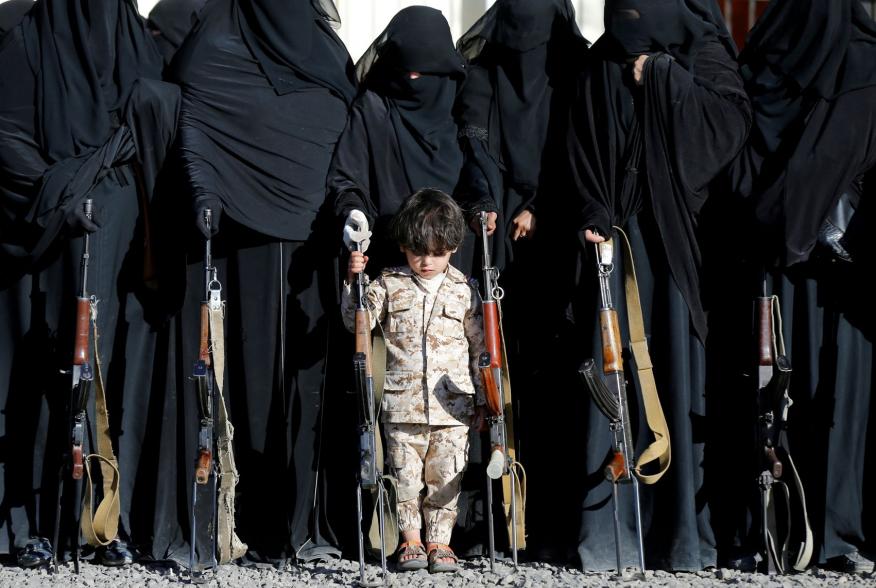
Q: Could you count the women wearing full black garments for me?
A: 6